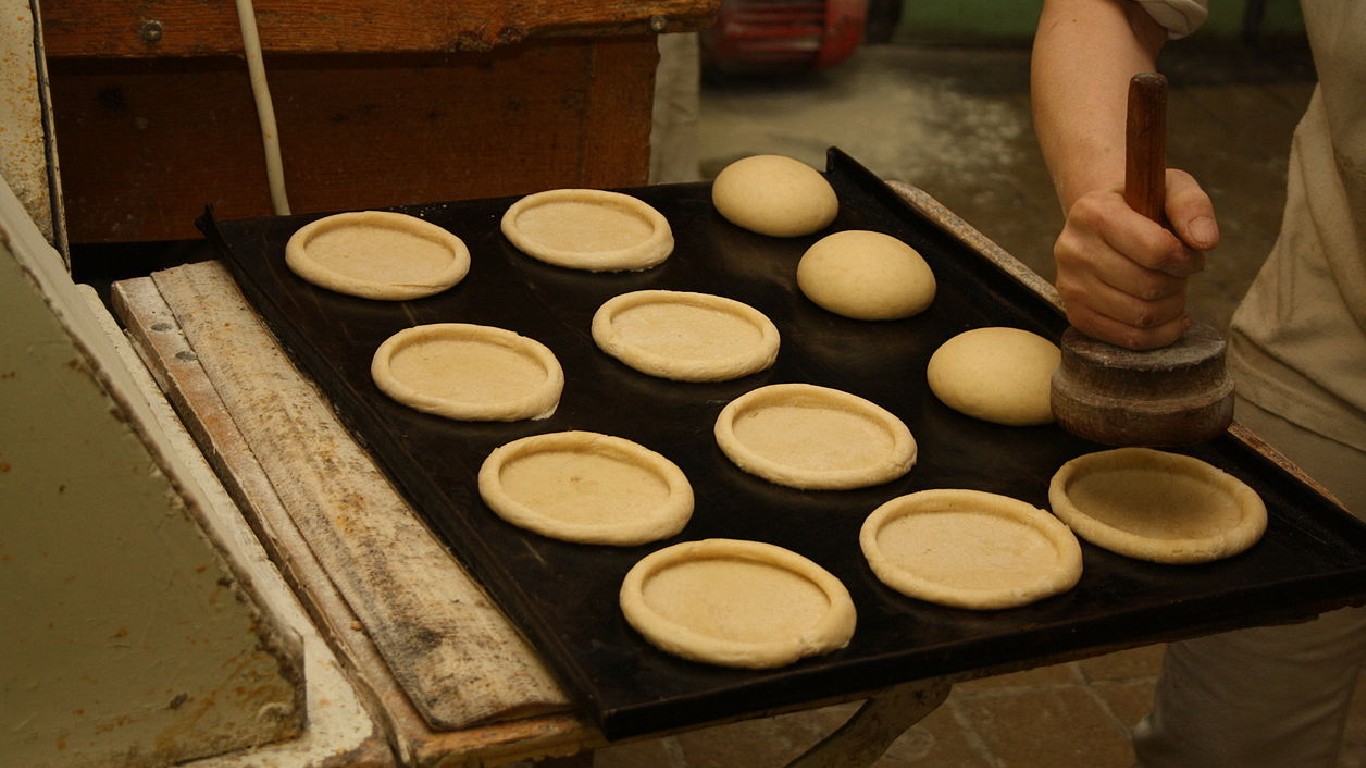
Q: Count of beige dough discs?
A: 9